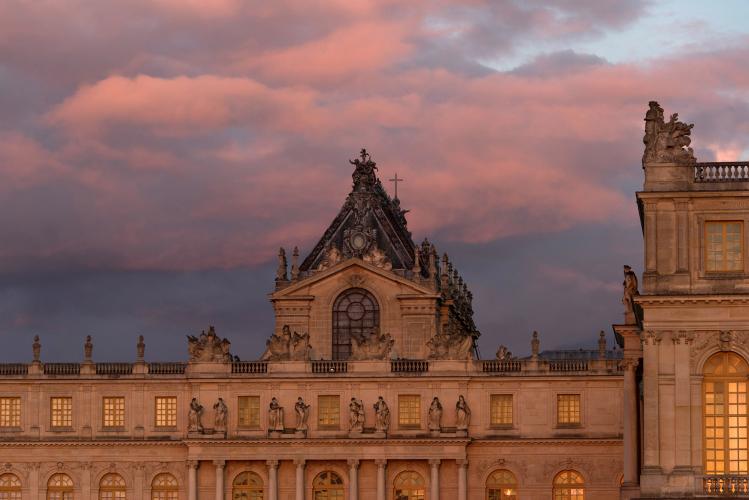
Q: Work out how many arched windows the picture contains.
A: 11